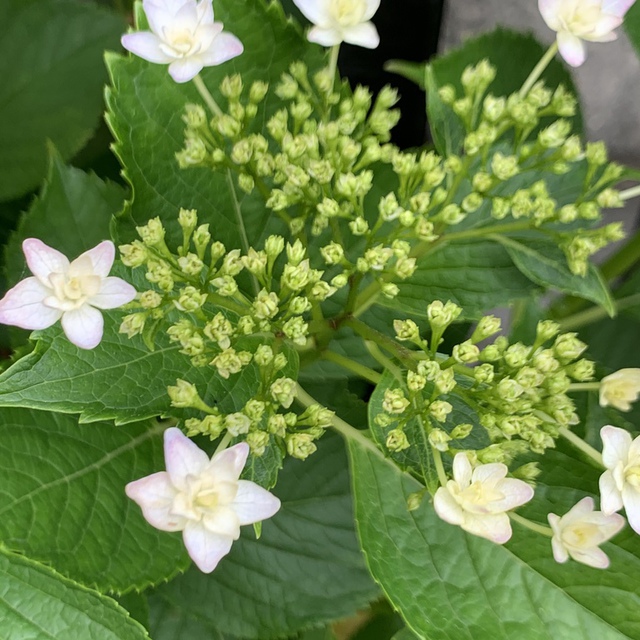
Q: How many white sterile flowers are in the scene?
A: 9